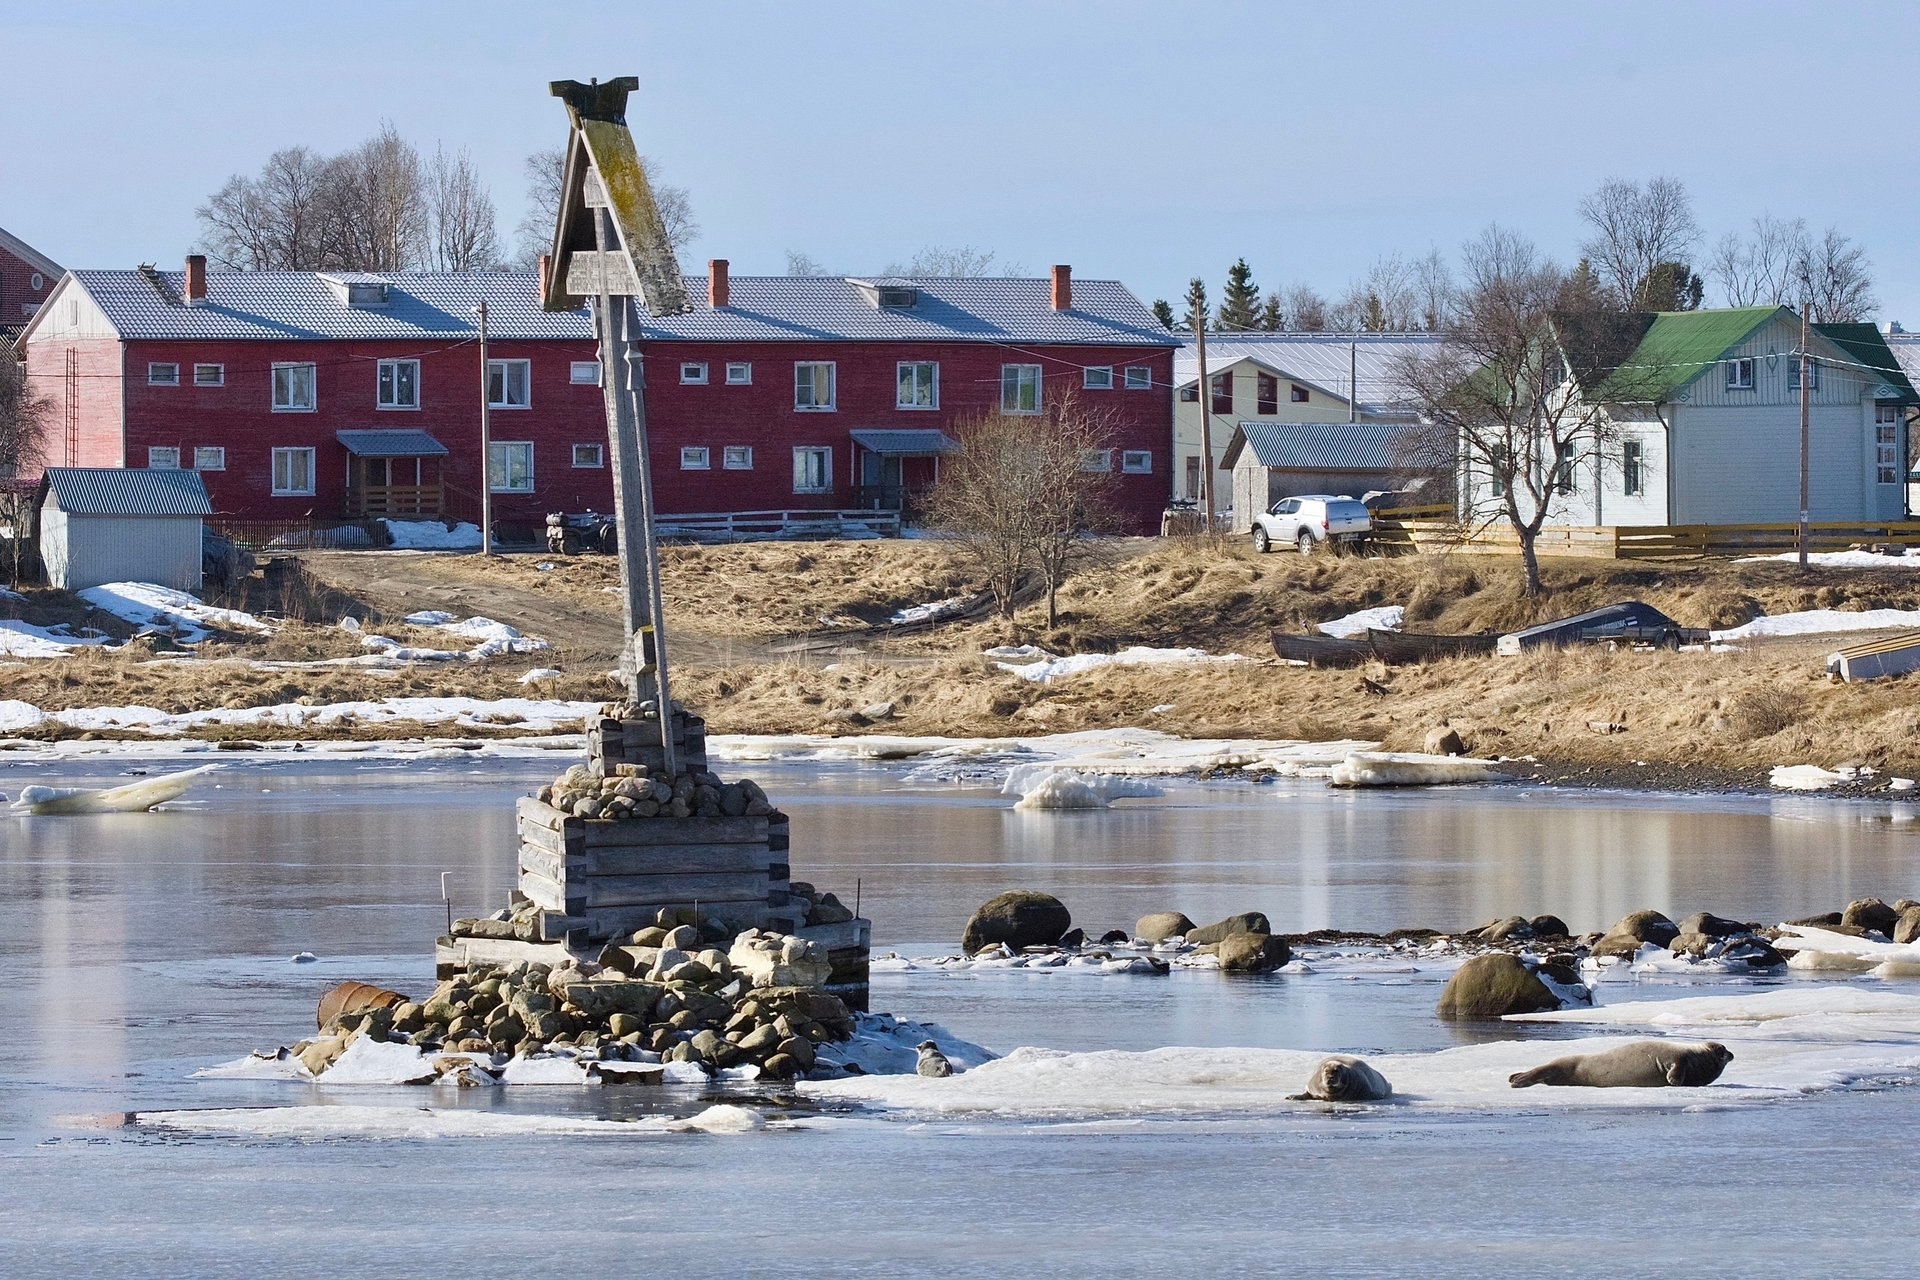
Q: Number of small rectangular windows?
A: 14